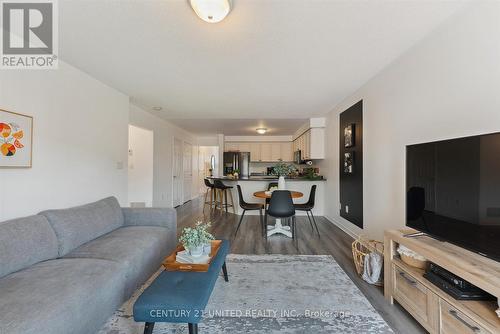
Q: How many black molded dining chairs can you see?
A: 4